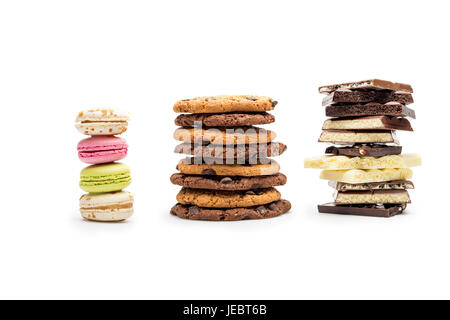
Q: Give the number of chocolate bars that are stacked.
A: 11